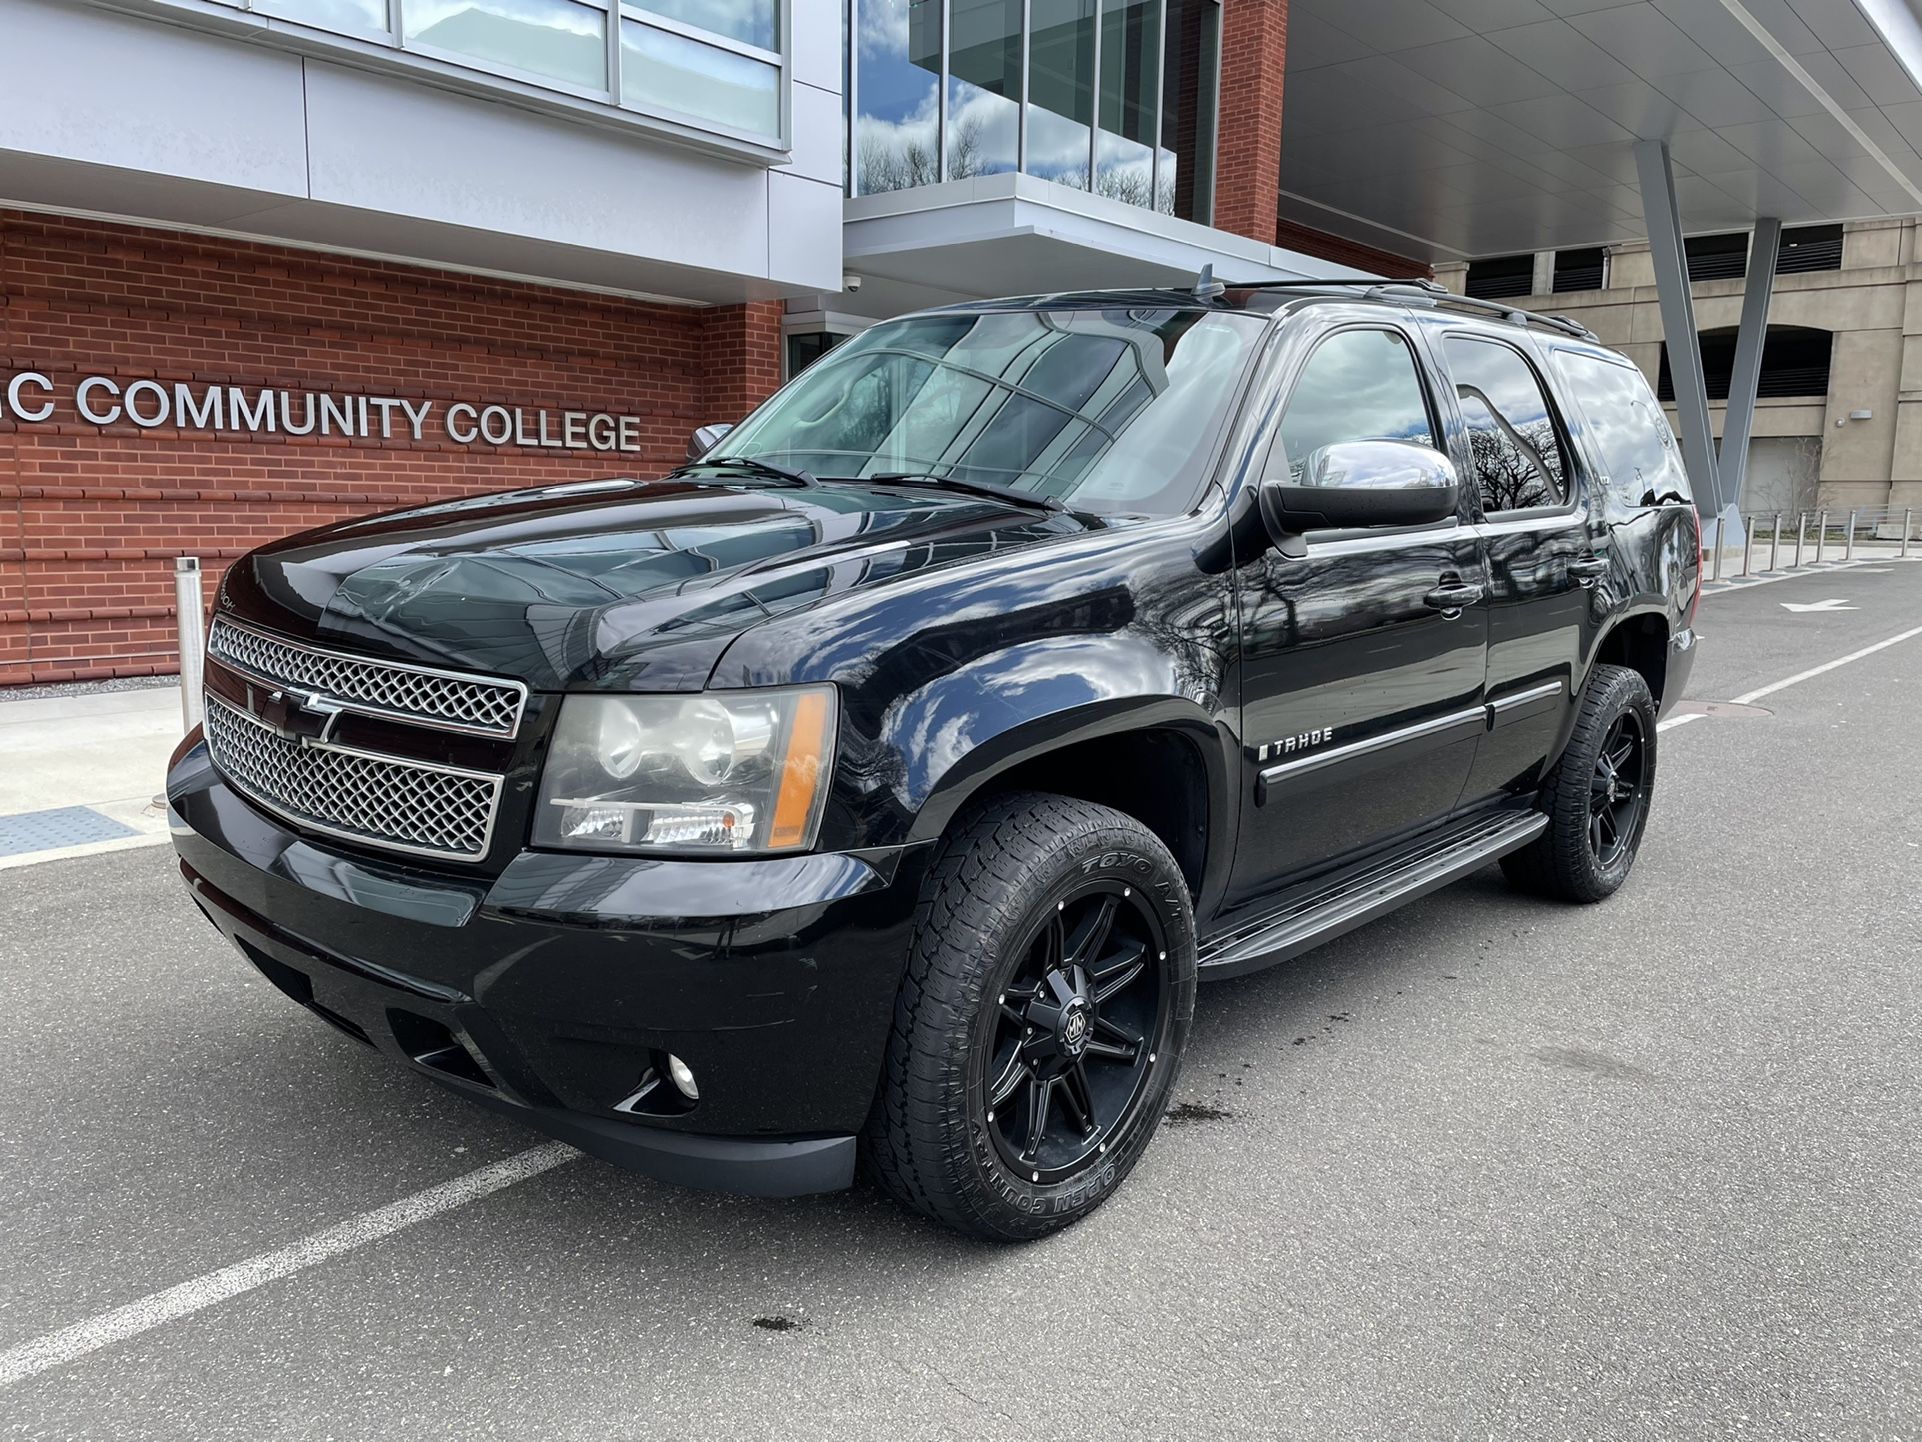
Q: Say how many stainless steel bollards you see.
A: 8